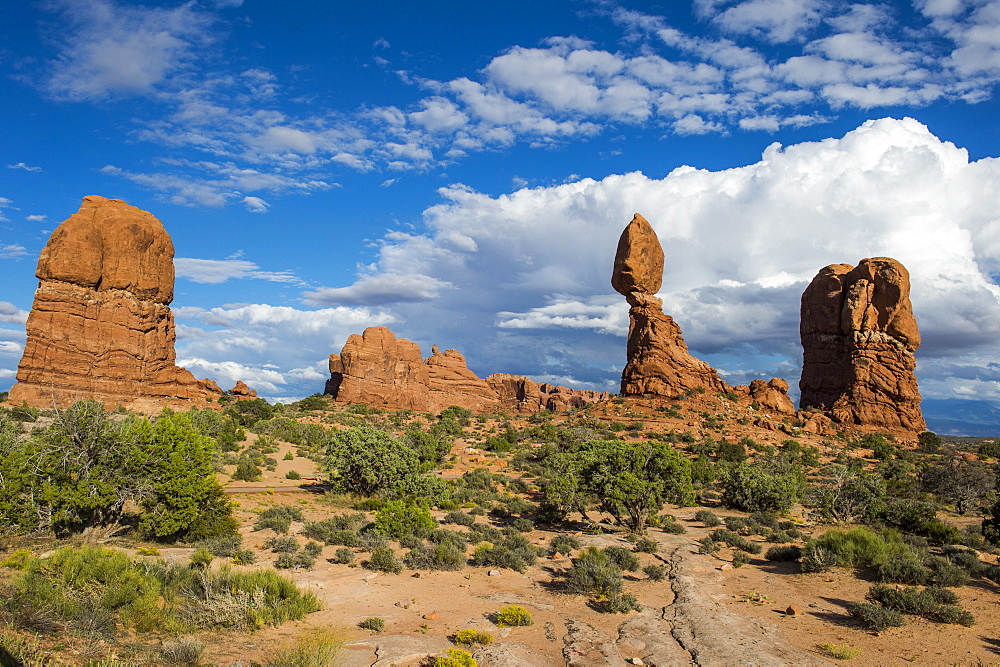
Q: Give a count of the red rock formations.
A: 4